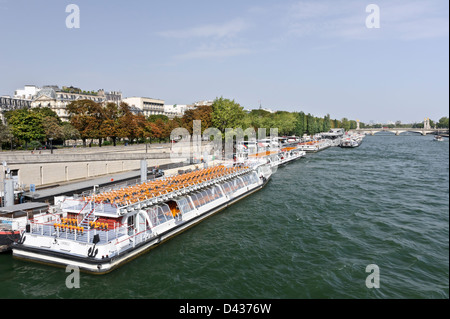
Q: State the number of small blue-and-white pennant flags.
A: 0